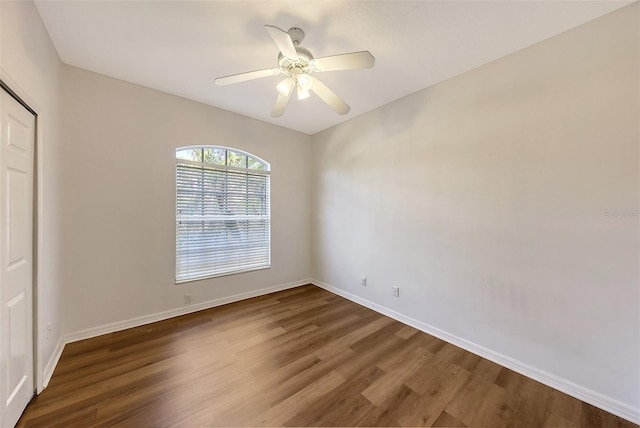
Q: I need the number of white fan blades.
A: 5